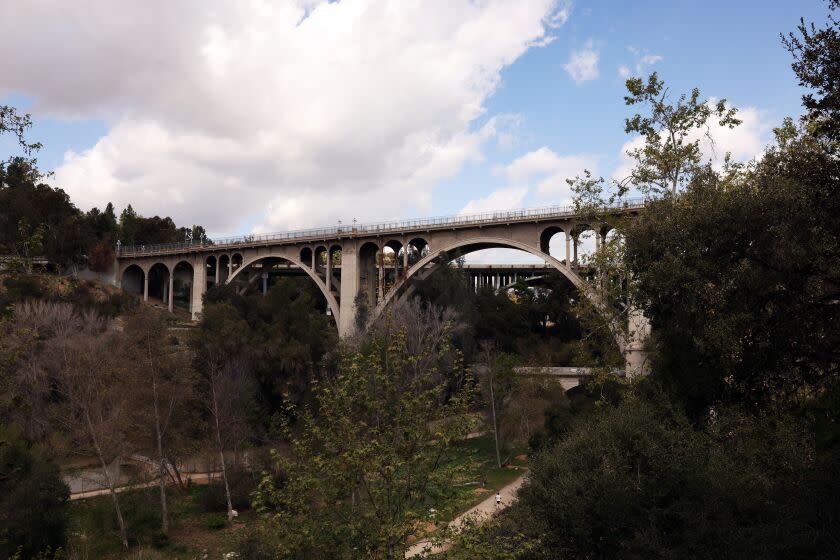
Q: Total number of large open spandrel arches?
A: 2